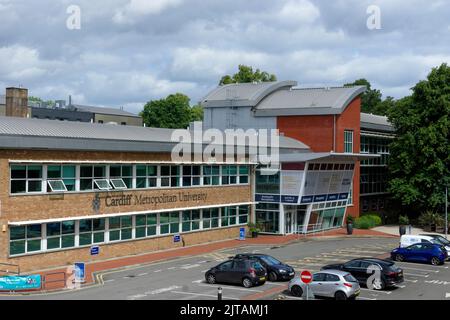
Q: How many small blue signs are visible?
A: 4